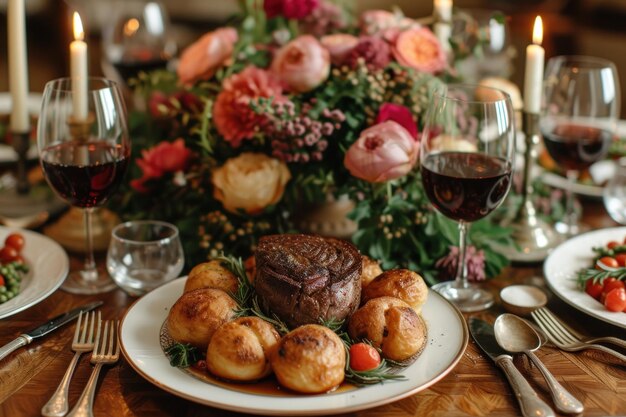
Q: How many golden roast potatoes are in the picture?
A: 7